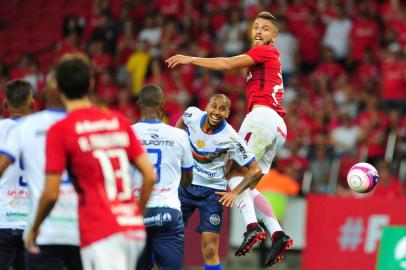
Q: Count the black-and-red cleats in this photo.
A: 2